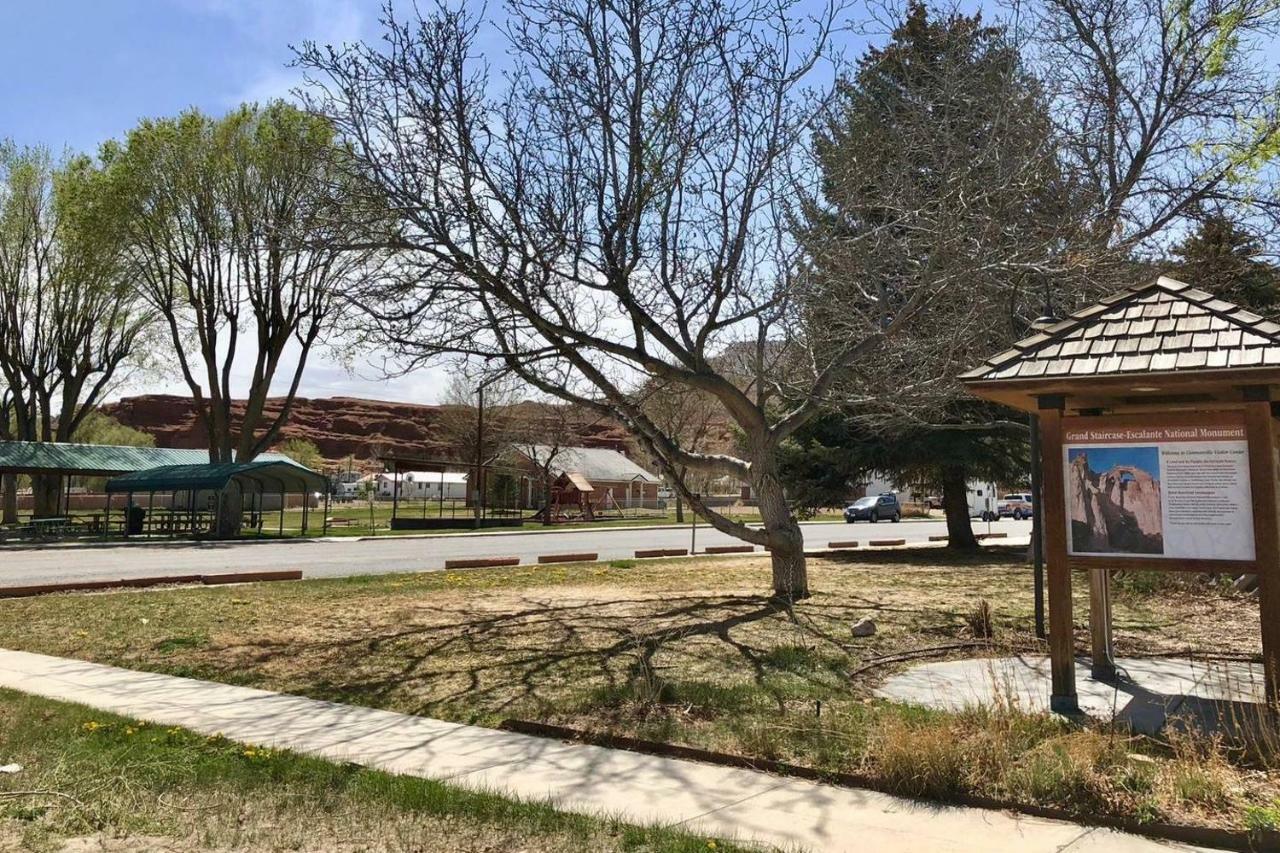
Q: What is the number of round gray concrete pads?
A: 1